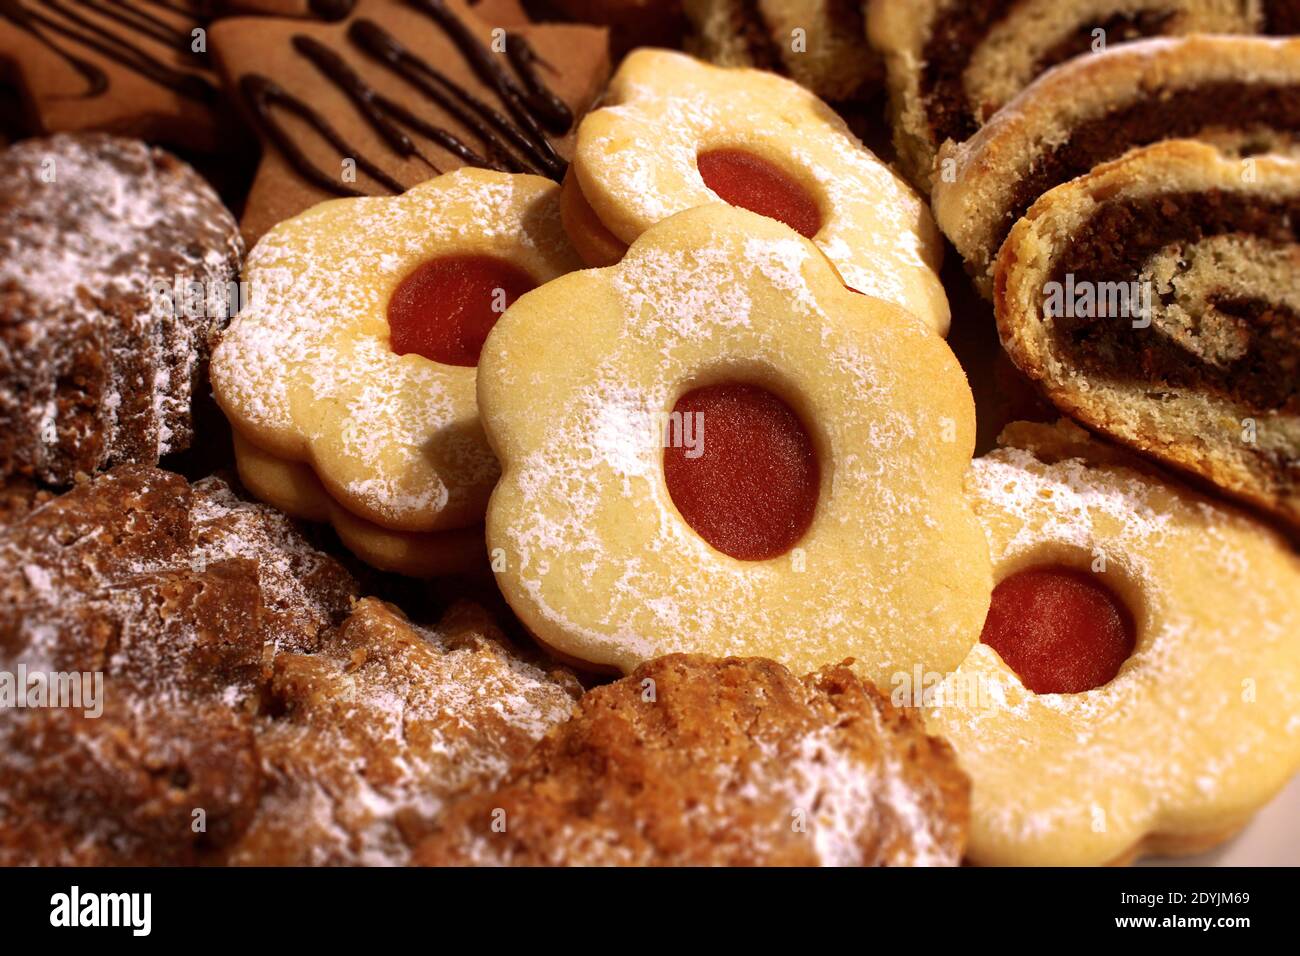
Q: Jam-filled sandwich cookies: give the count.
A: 4